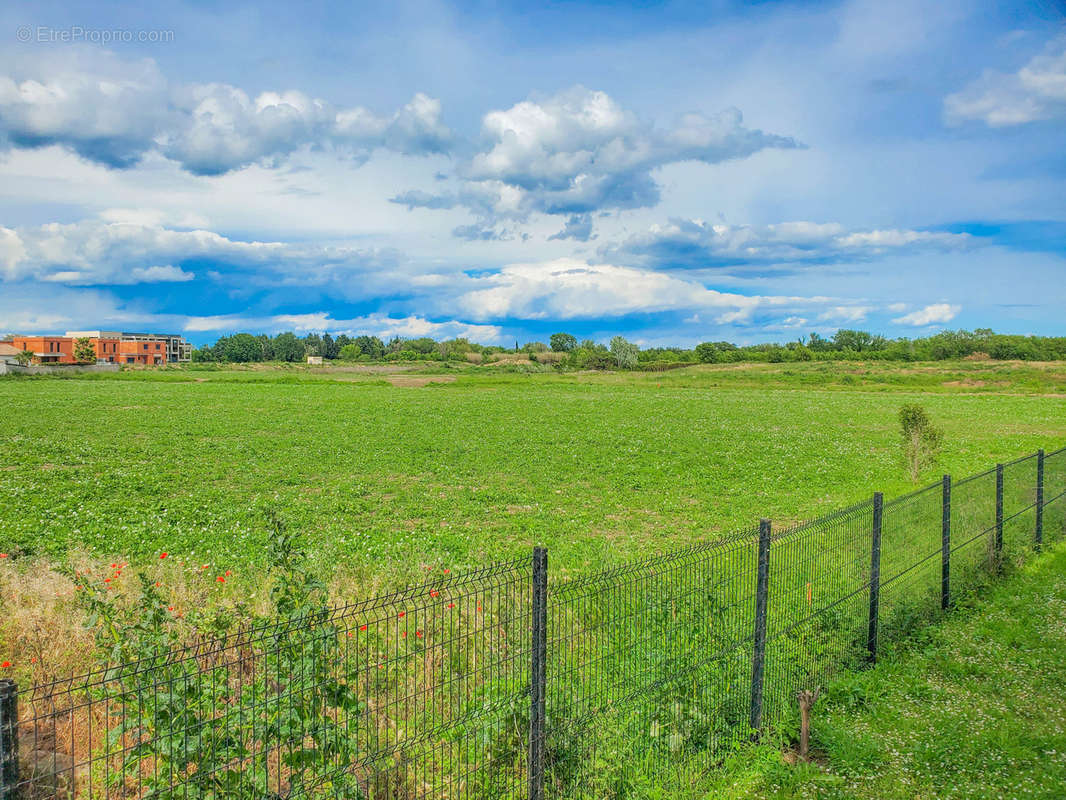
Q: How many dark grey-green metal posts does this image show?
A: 7